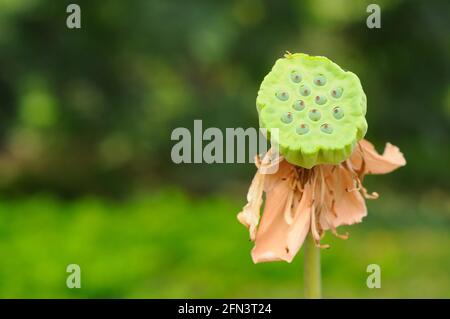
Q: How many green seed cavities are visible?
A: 12